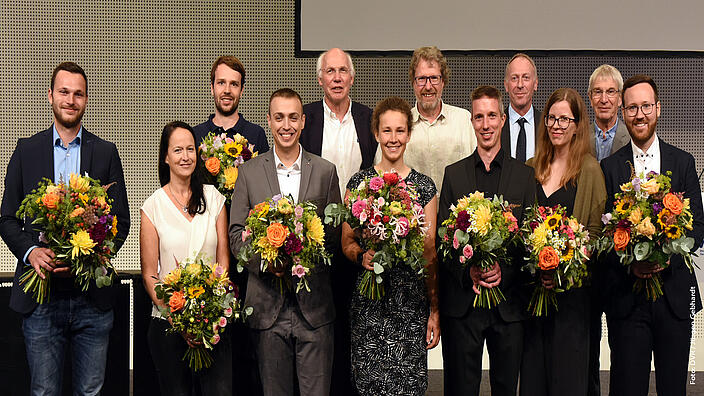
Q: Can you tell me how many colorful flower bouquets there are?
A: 8